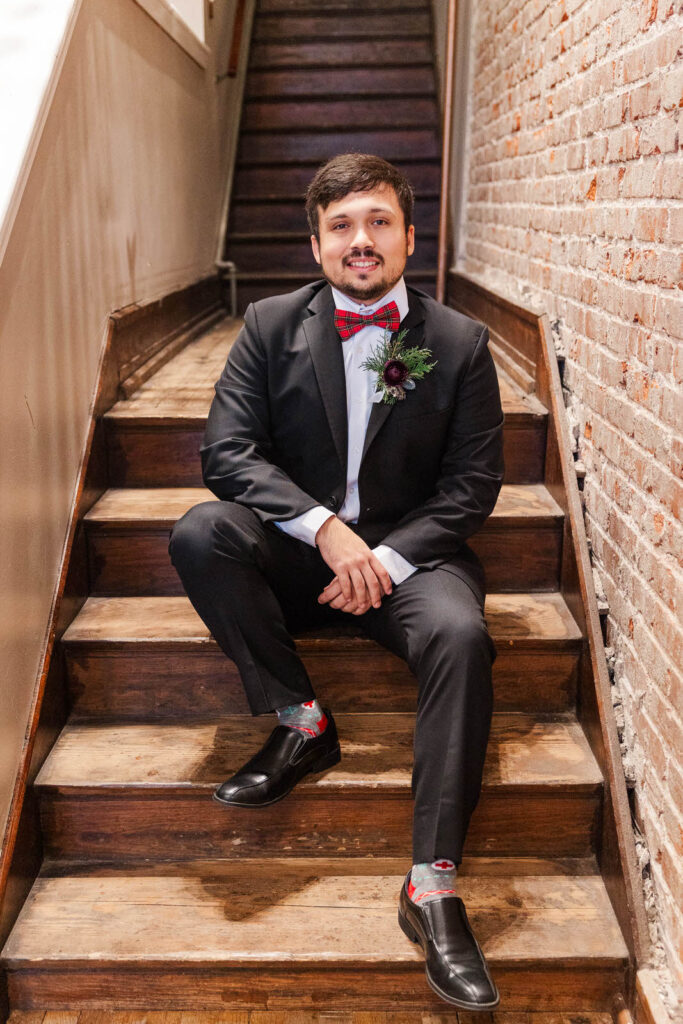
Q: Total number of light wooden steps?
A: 5